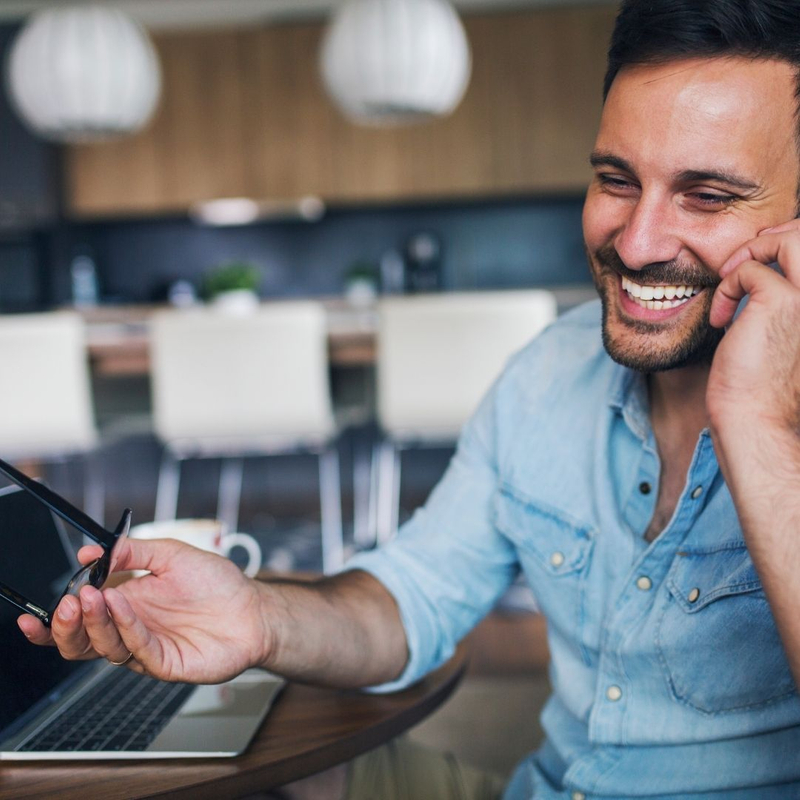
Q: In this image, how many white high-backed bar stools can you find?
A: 3